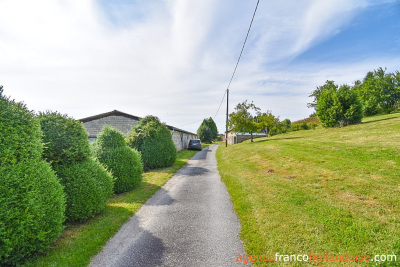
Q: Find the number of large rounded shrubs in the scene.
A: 4